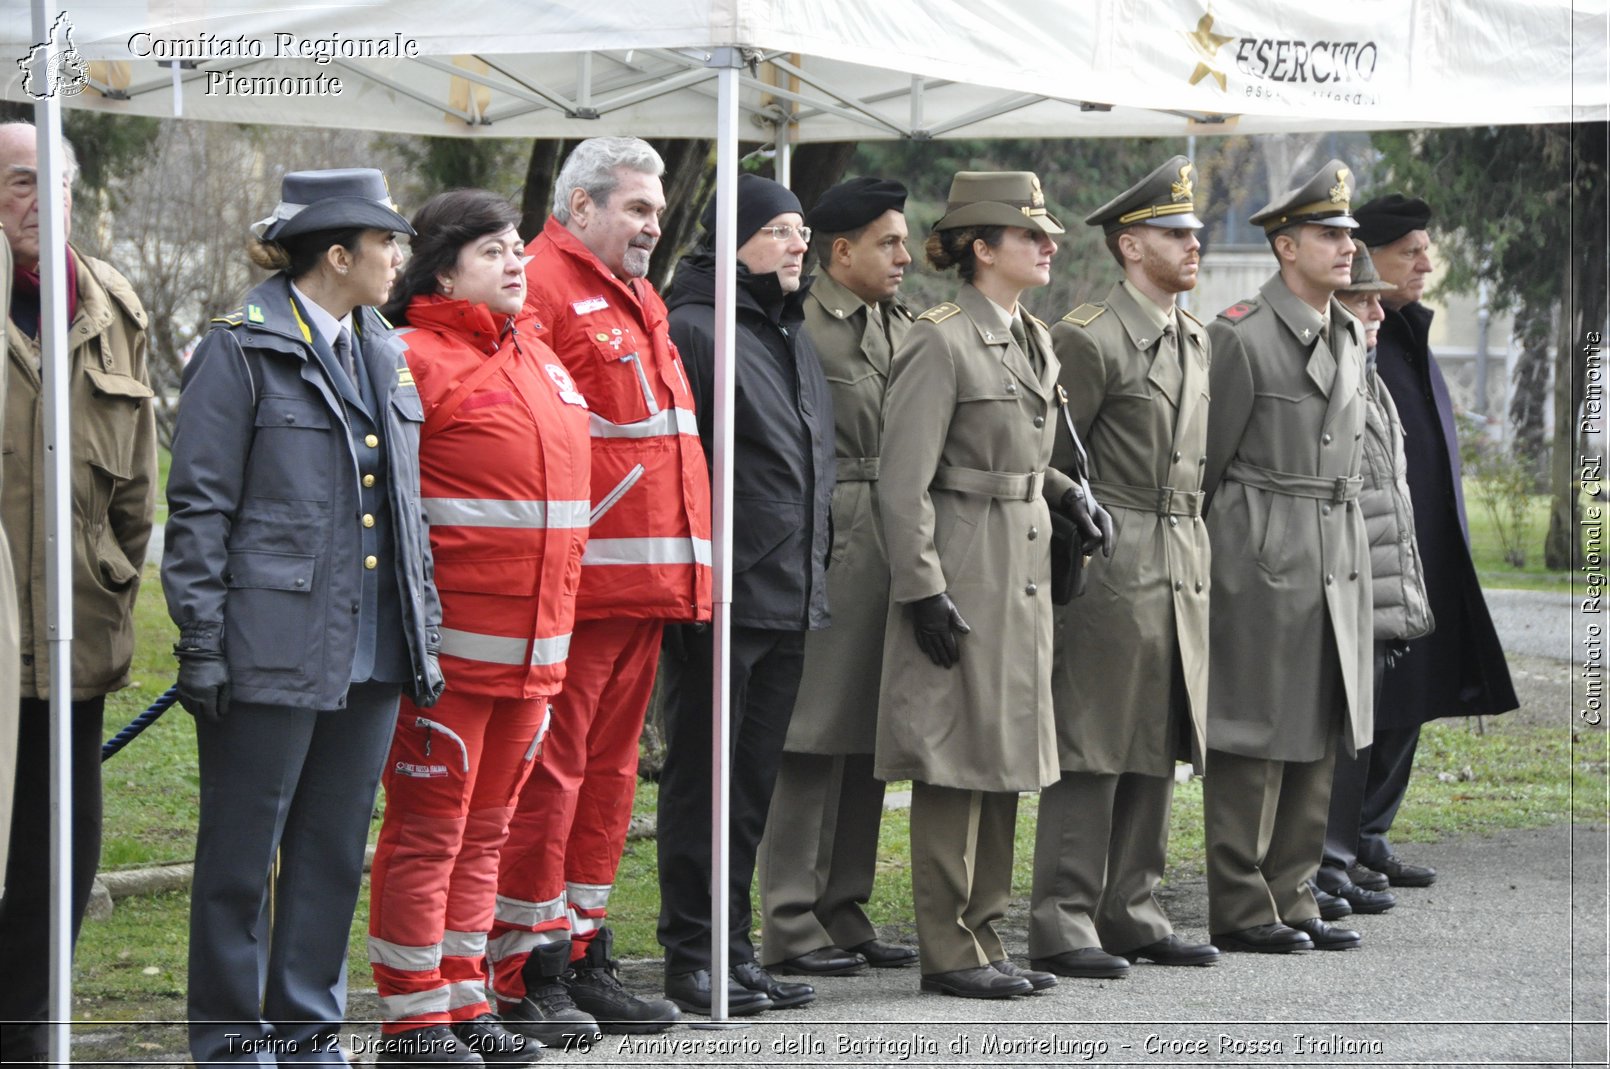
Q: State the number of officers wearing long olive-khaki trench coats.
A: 4